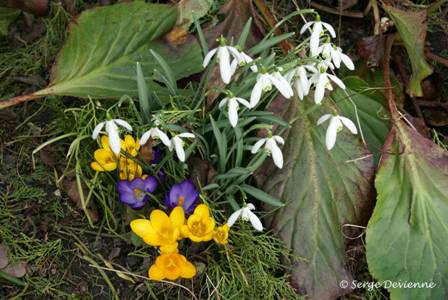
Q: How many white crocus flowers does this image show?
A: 0